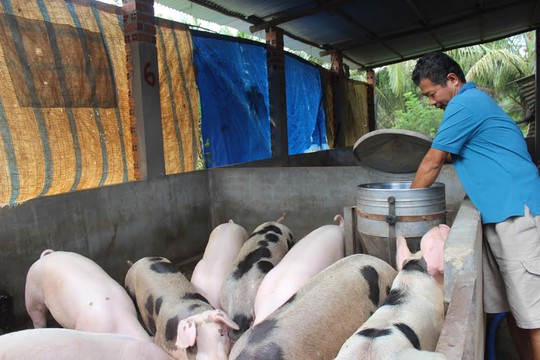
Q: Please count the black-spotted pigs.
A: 4